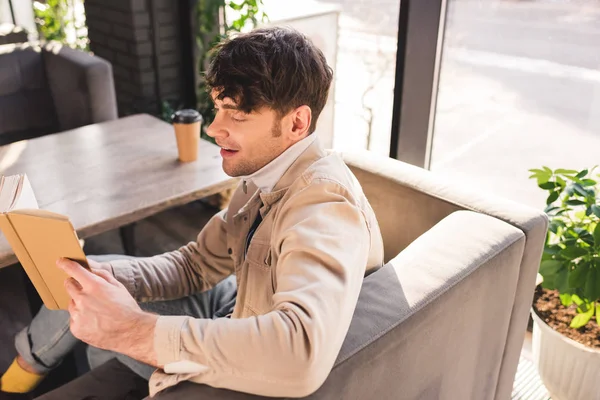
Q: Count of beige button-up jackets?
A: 1